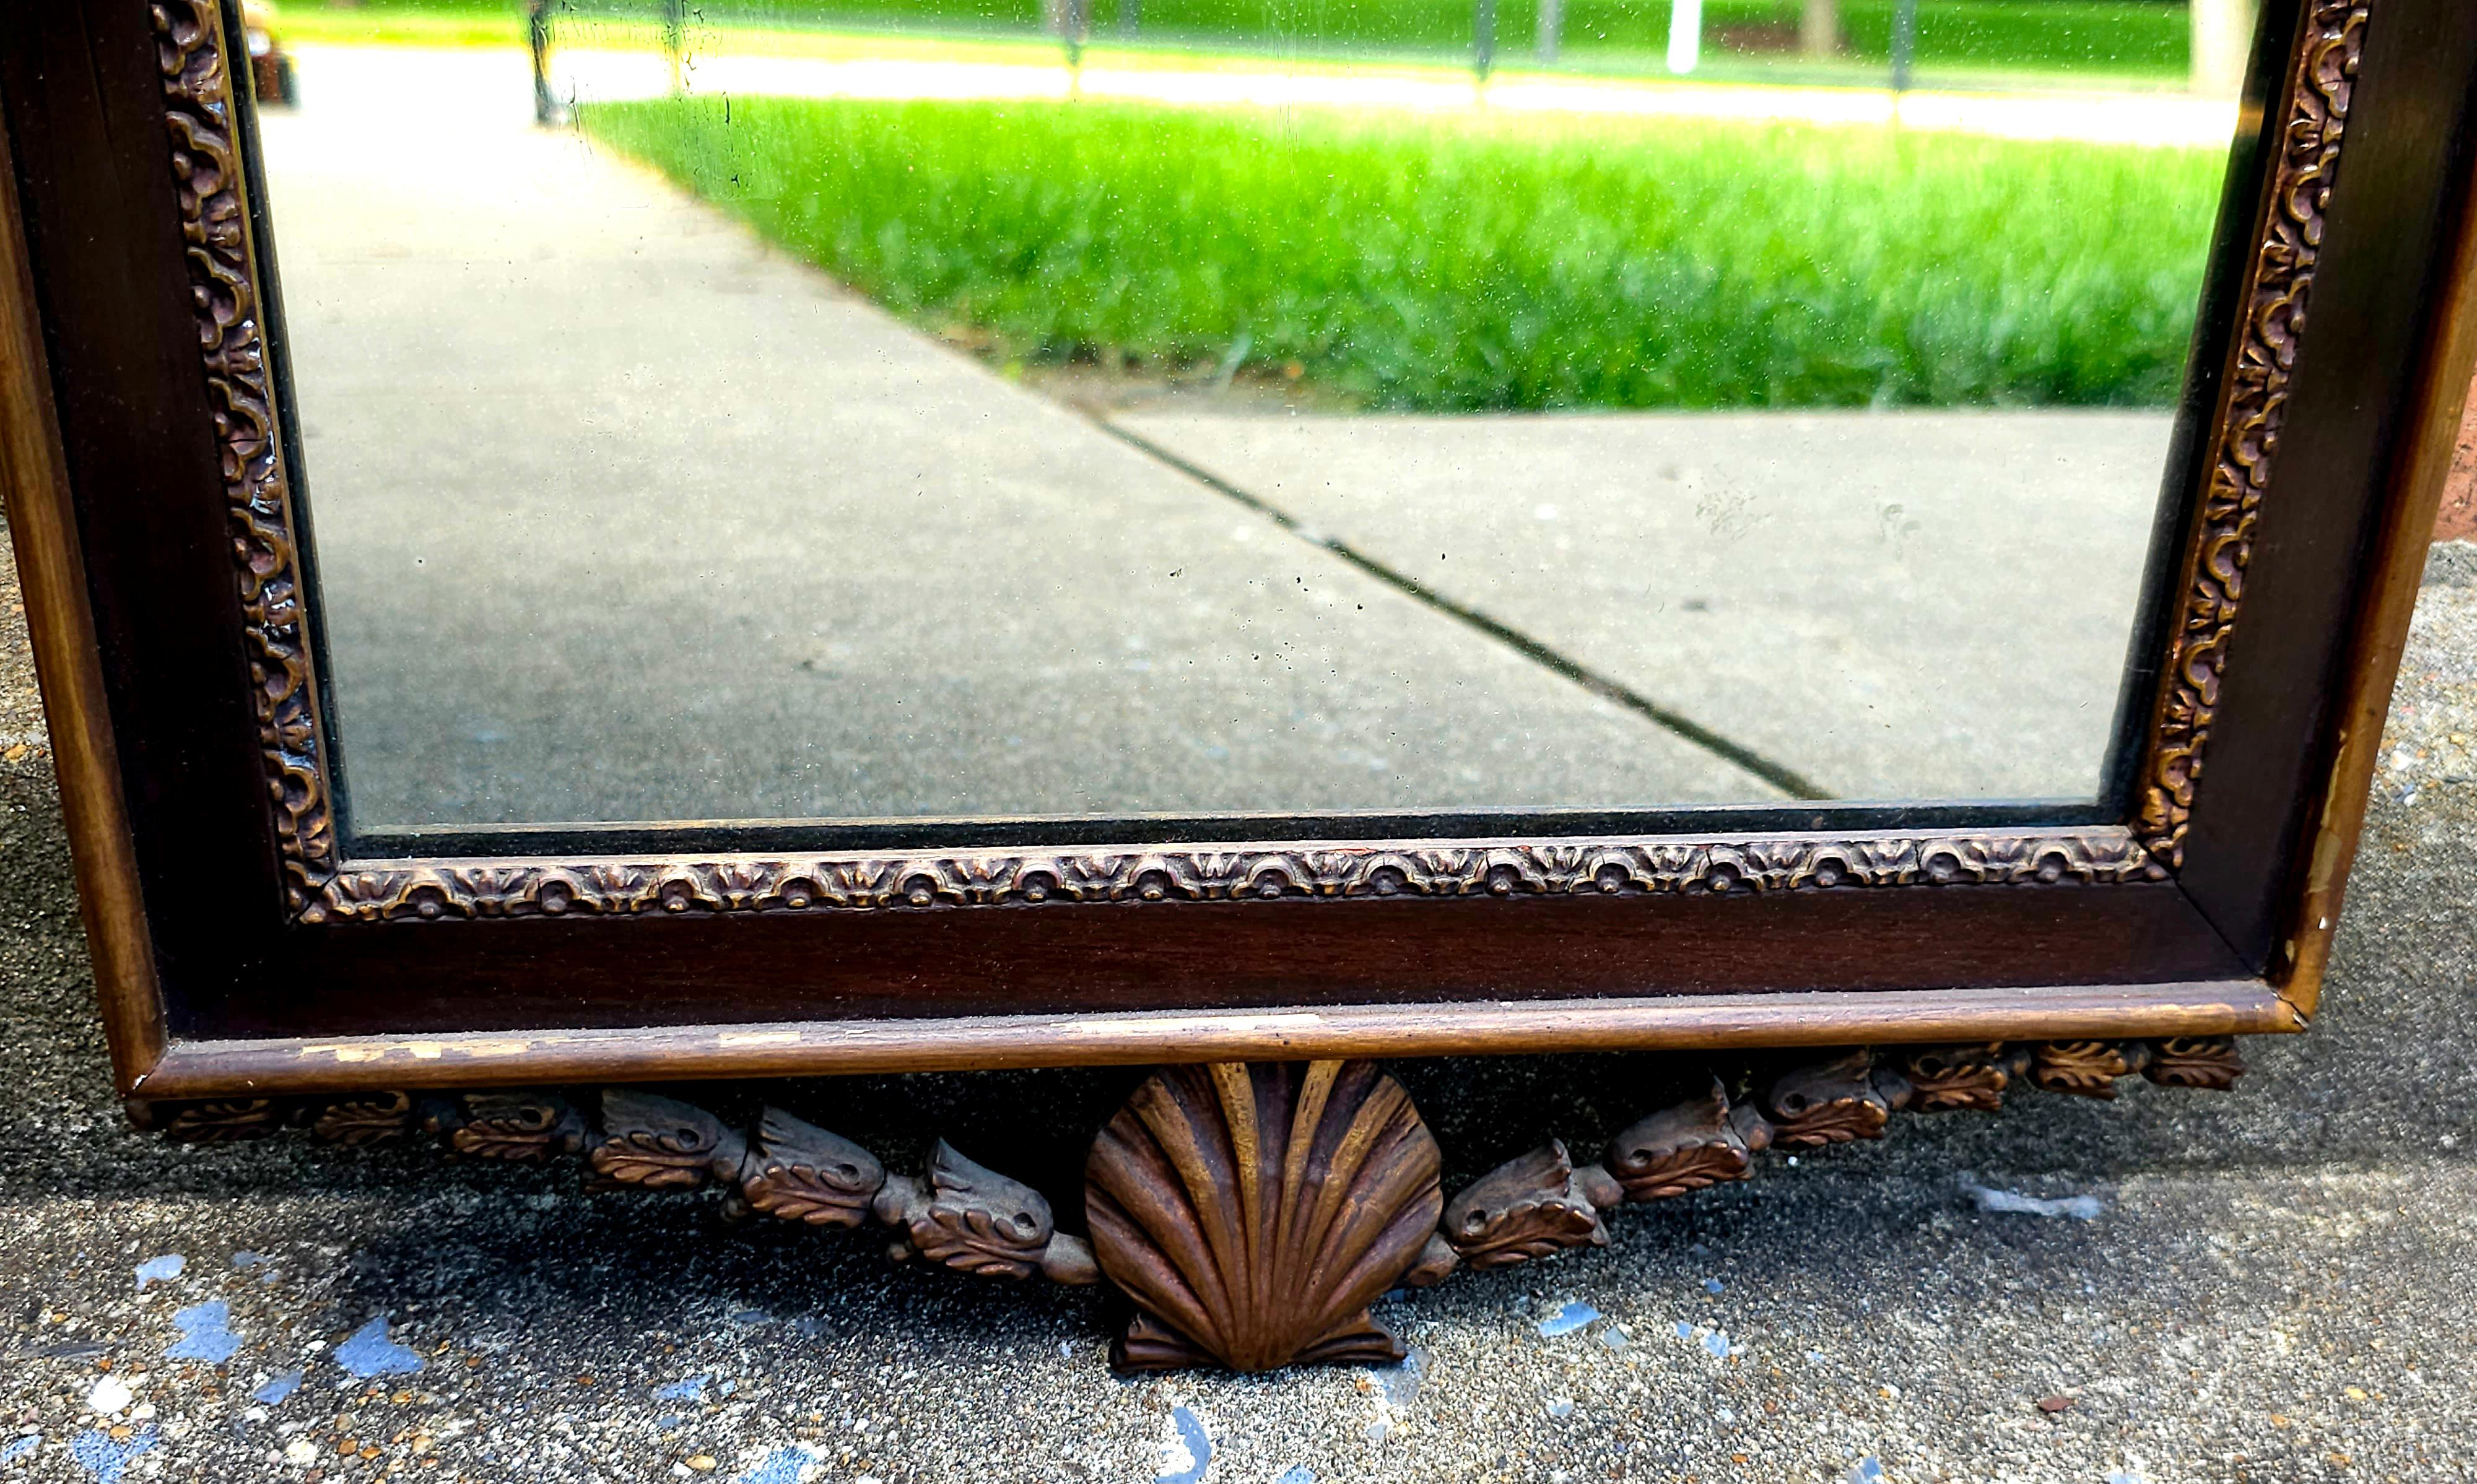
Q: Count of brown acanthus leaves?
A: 12